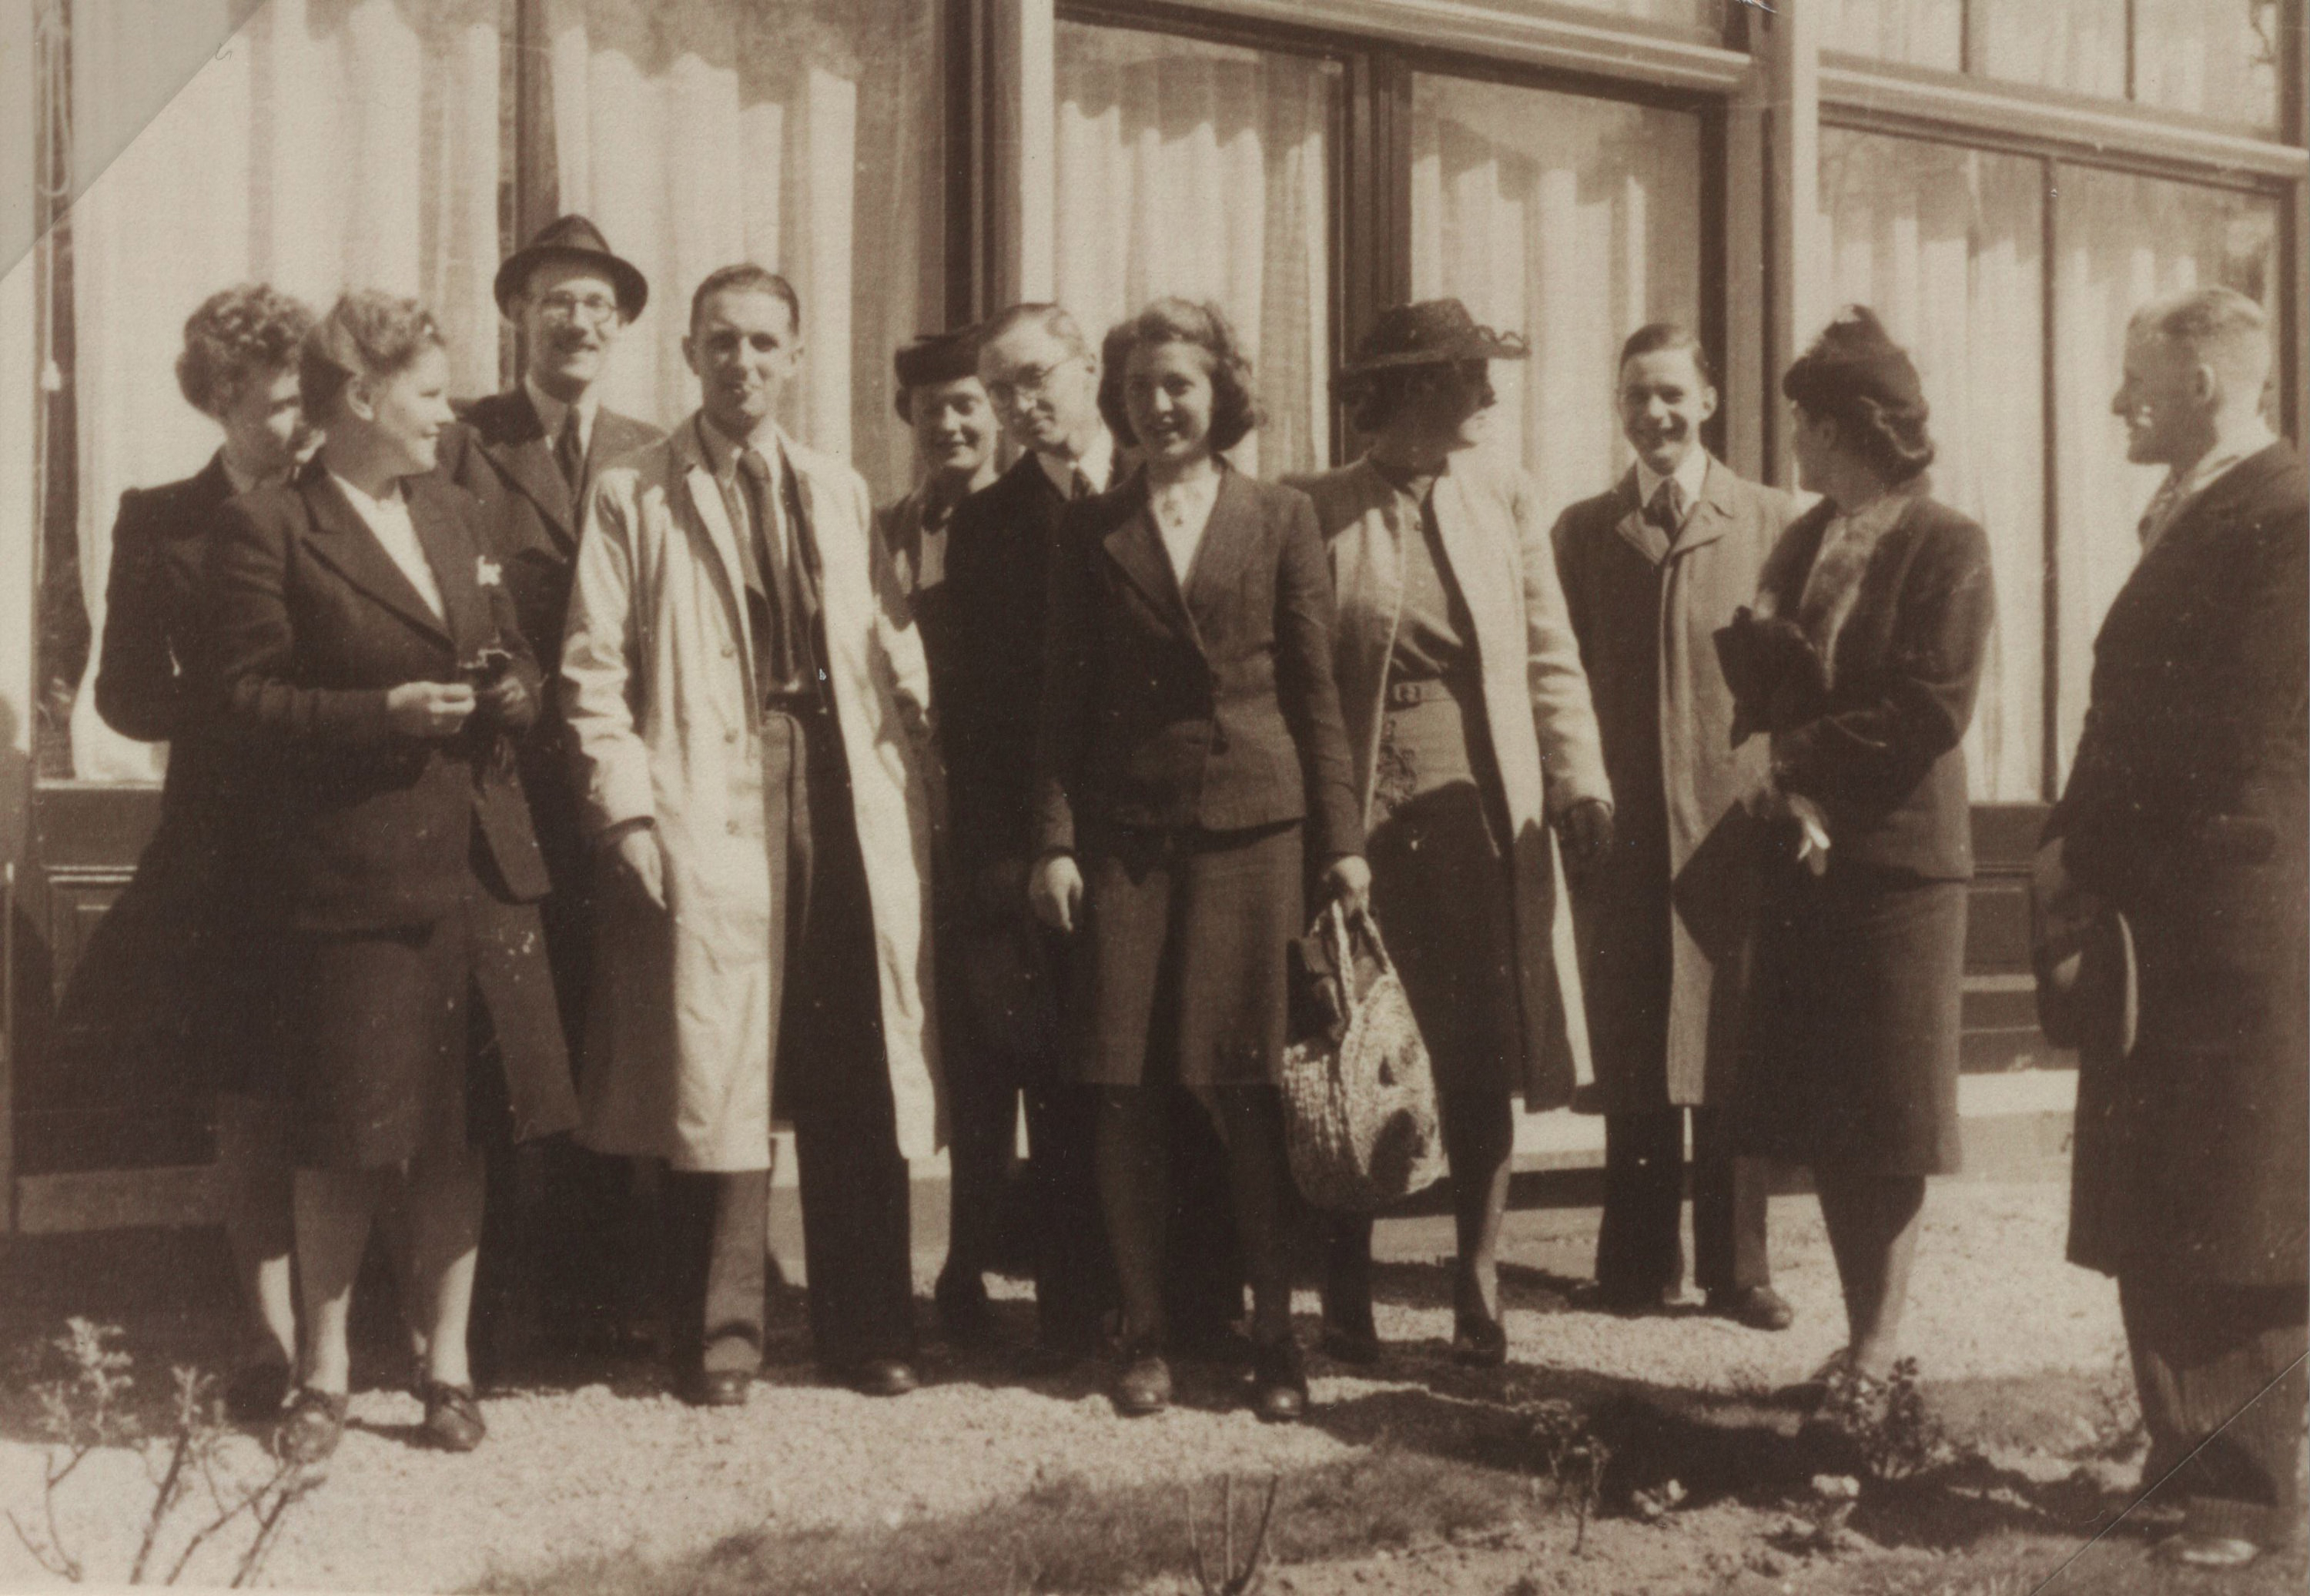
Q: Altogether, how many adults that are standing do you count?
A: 11